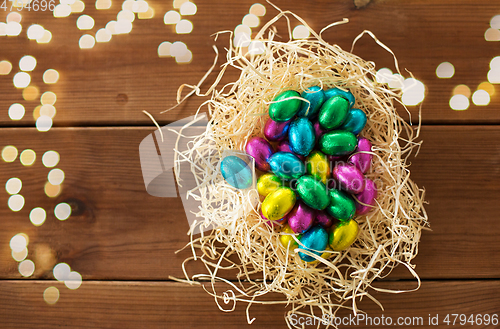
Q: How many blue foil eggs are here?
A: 7